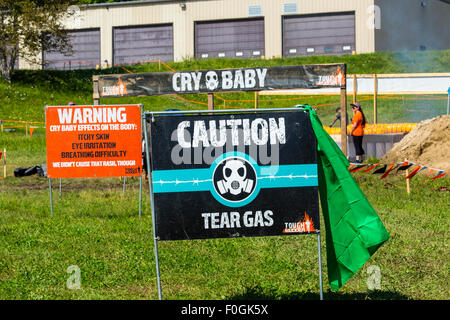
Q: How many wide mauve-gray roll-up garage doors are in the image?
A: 4